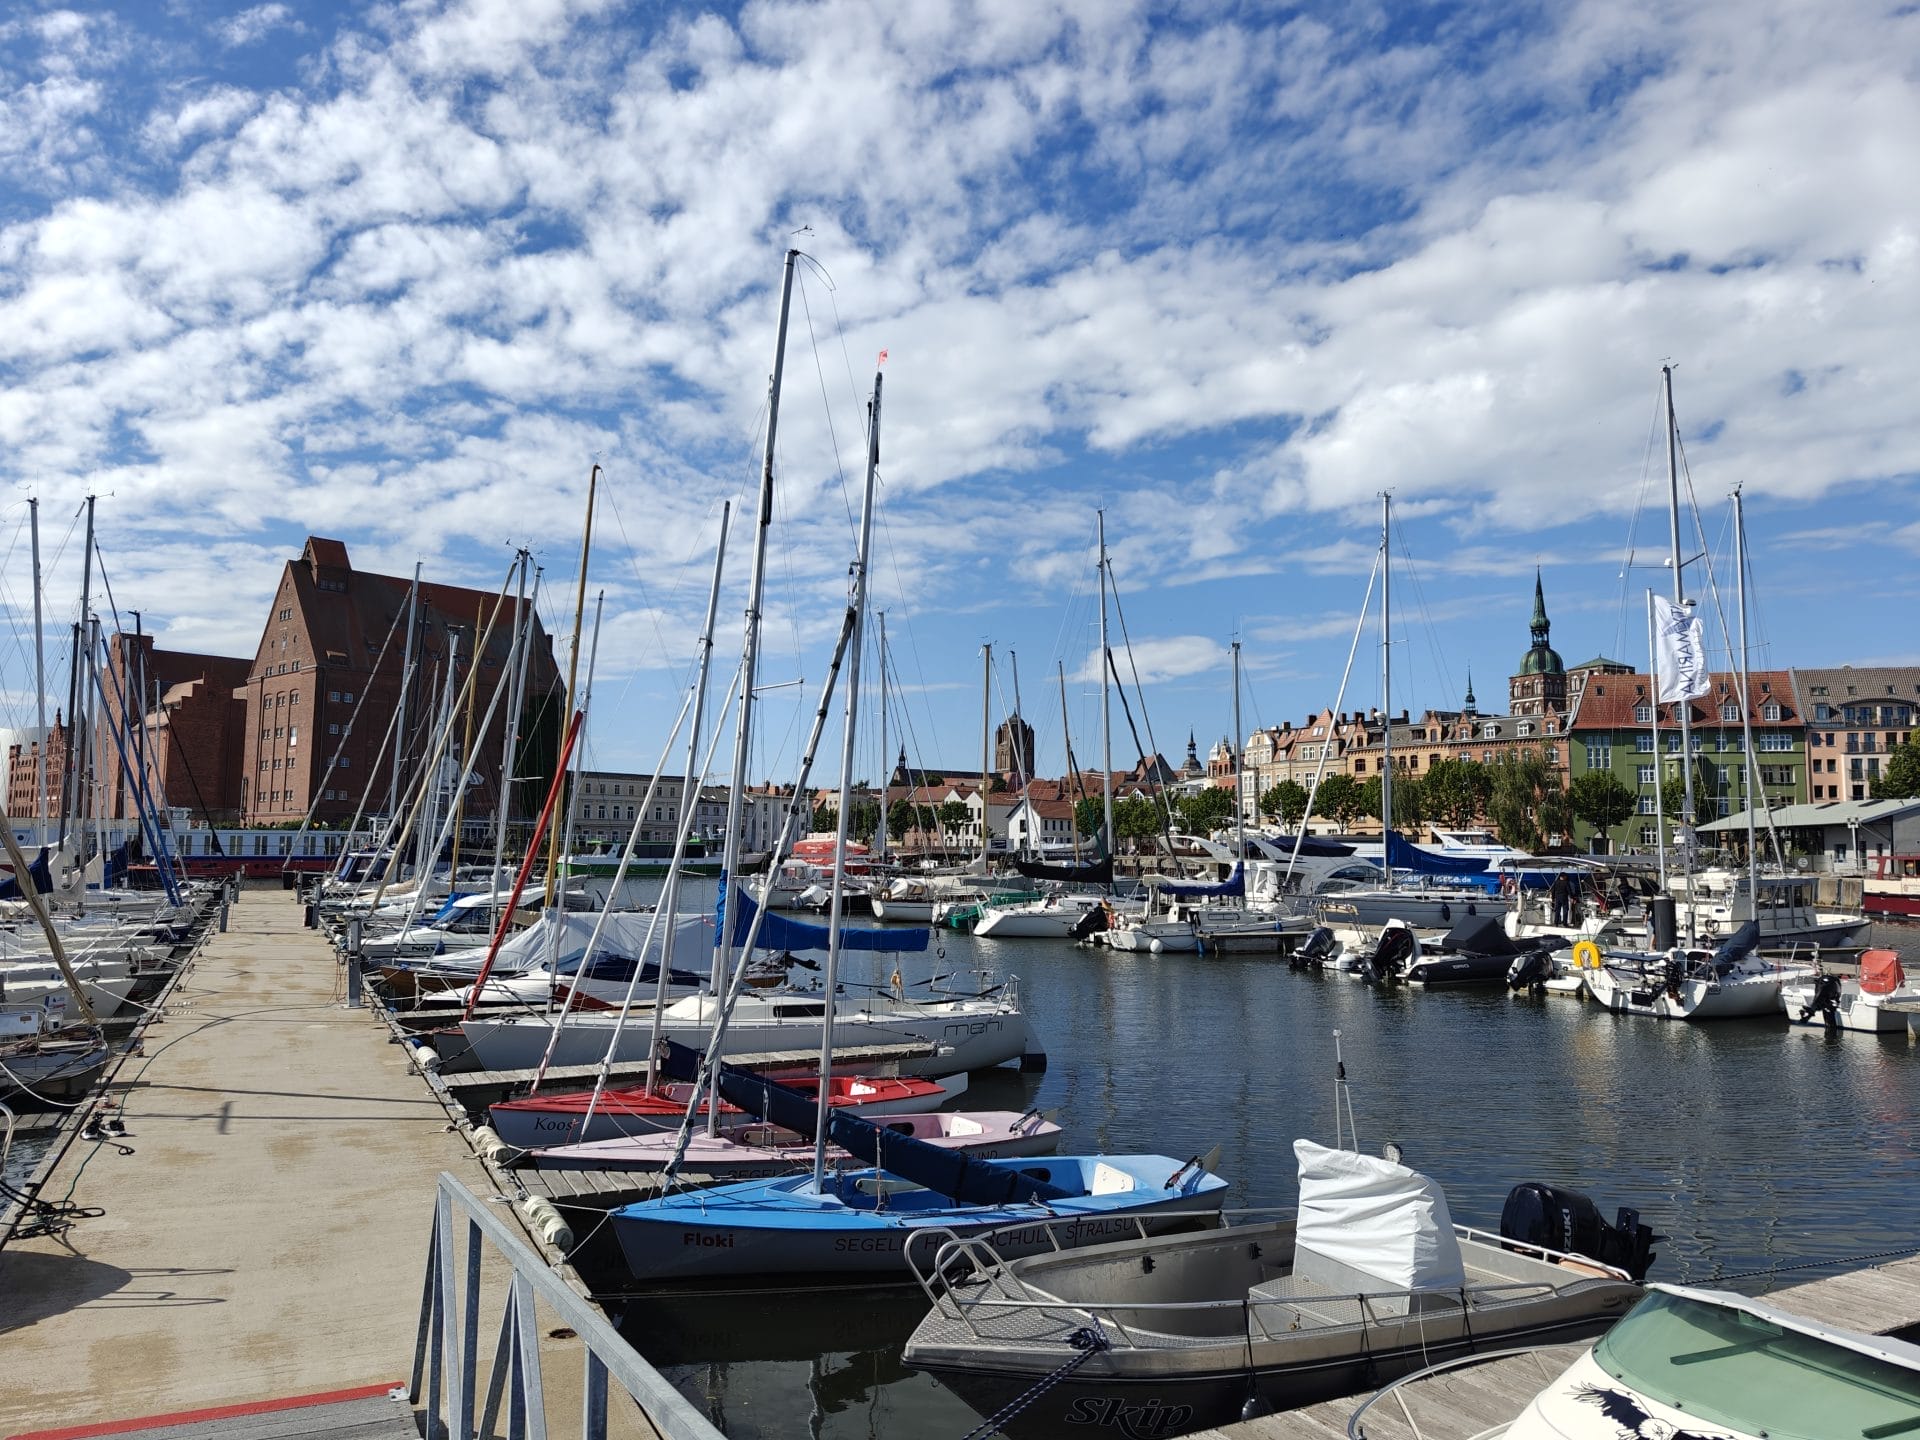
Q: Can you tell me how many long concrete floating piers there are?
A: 1